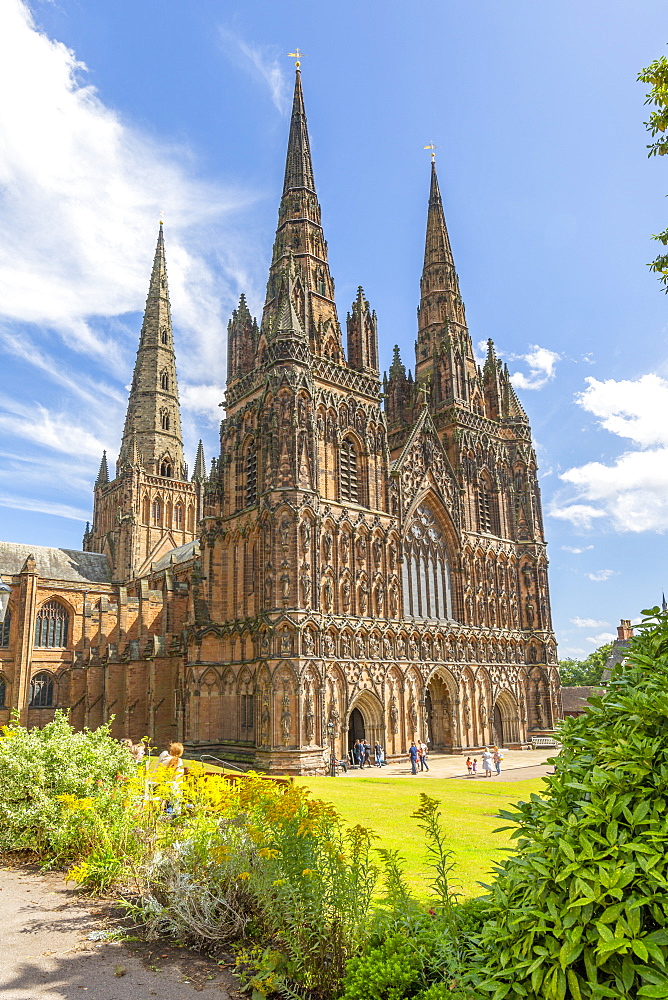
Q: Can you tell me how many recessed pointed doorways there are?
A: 3